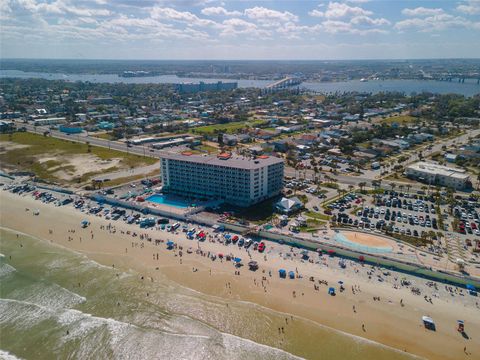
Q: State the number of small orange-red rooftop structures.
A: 3